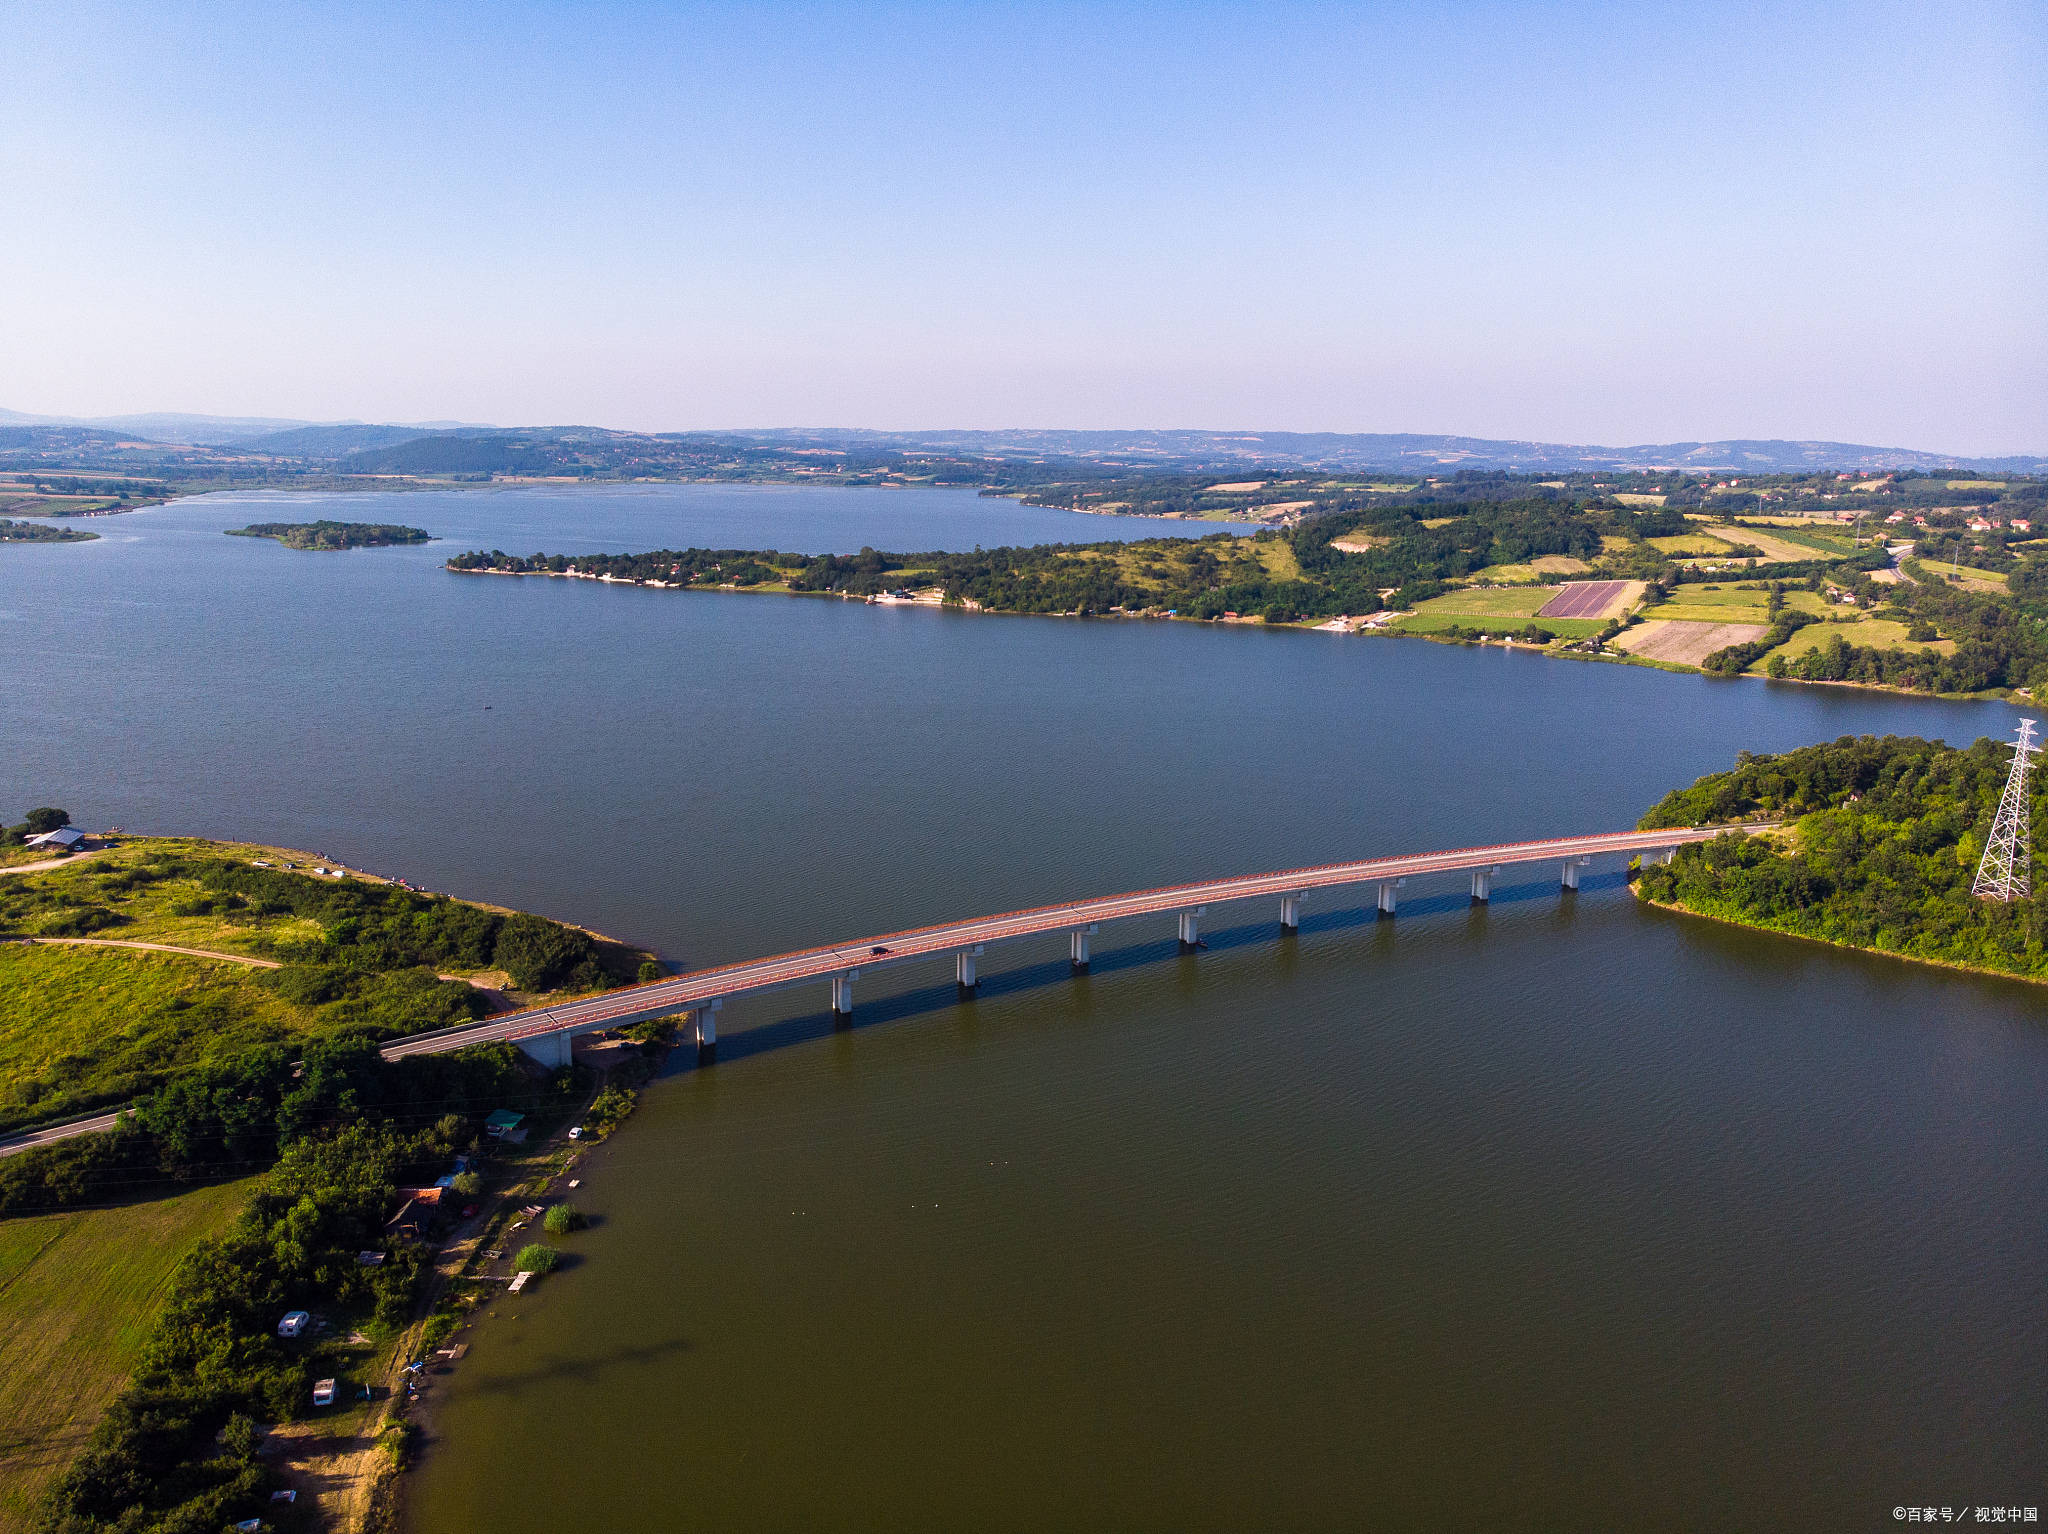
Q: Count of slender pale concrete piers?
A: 9